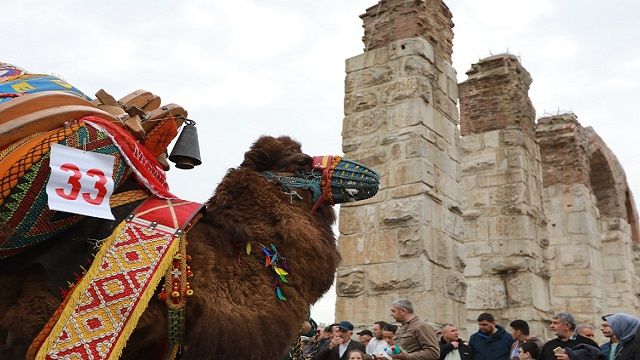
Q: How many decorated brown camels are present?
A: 1